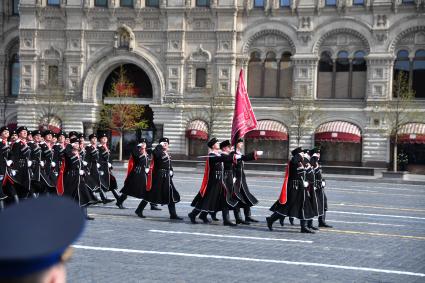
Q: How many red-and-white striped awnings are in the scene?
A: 5